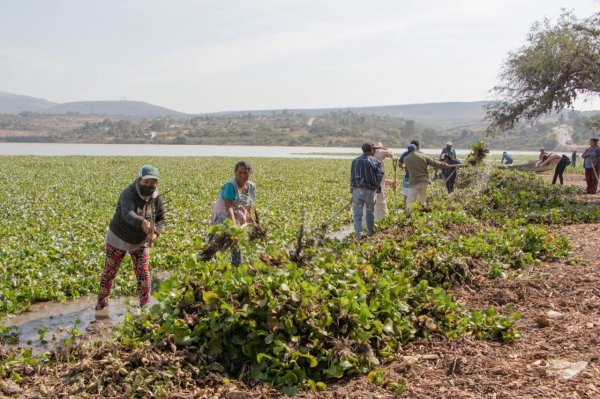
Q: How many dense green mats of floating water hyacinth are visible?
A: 1